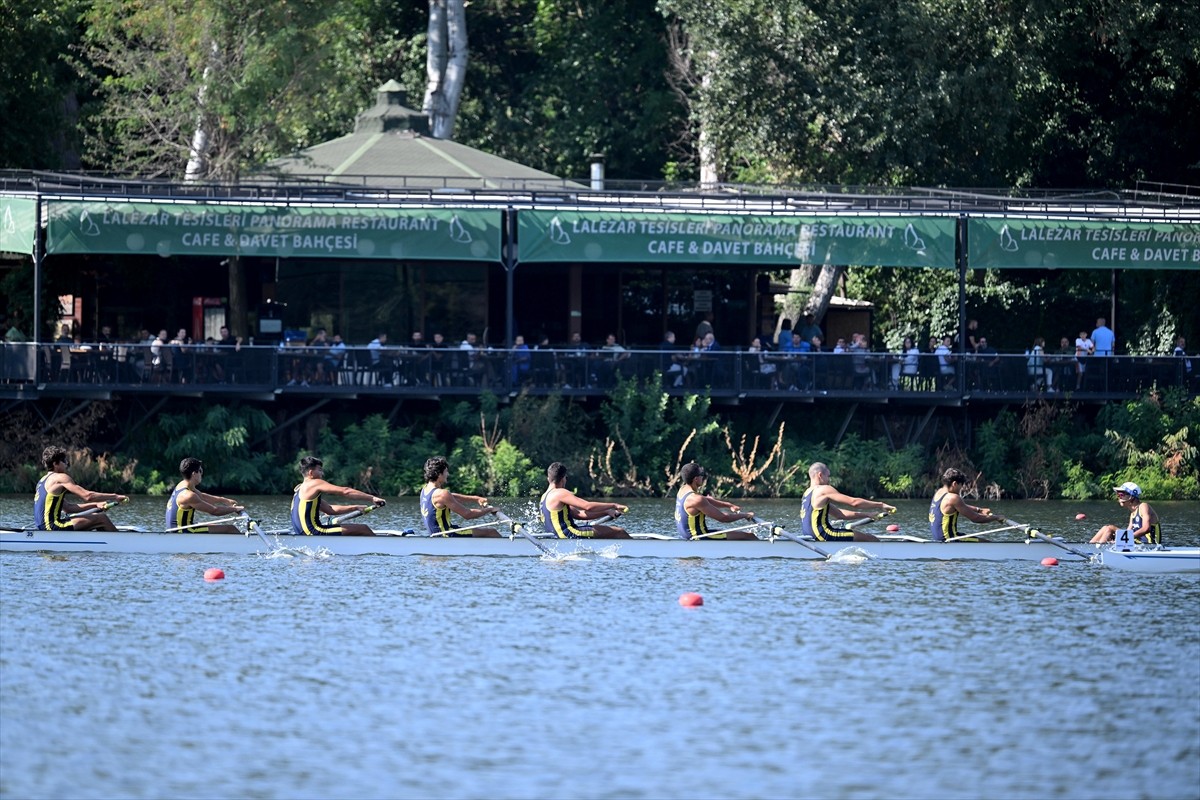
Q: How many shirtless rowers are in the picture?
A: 0